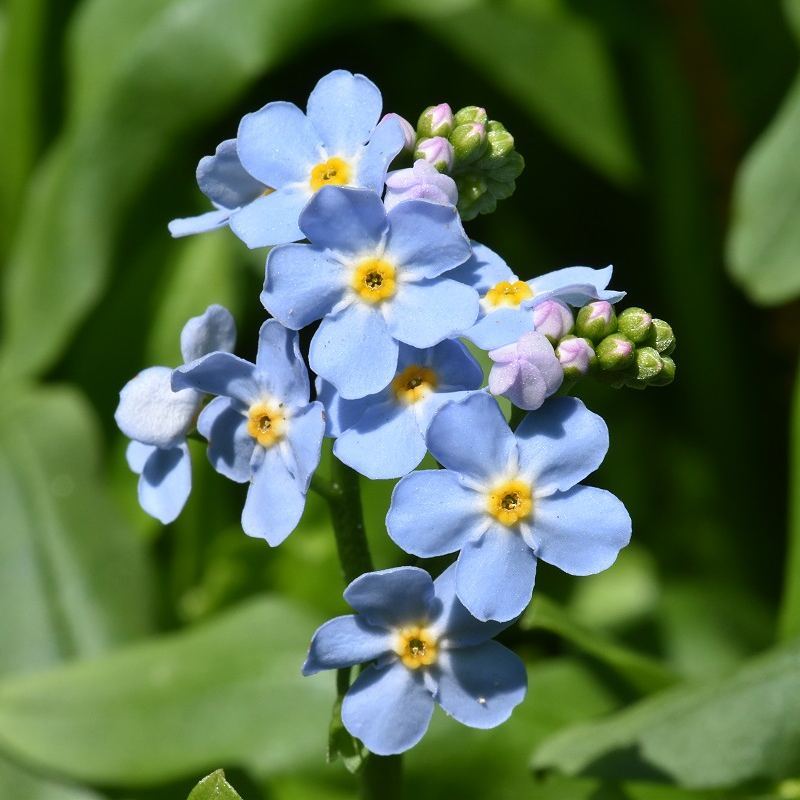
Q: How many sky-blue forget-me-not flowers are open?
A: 9